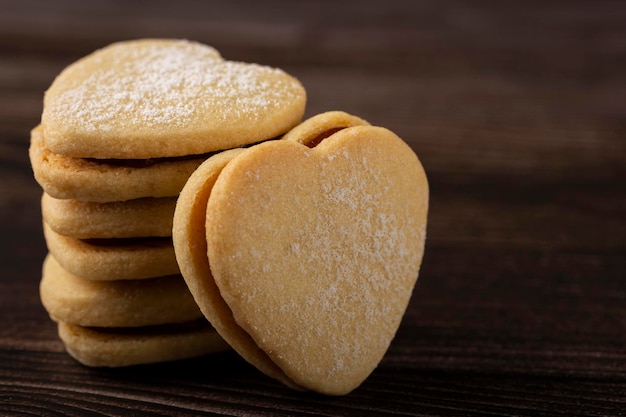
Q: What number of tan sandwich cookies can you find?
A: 4